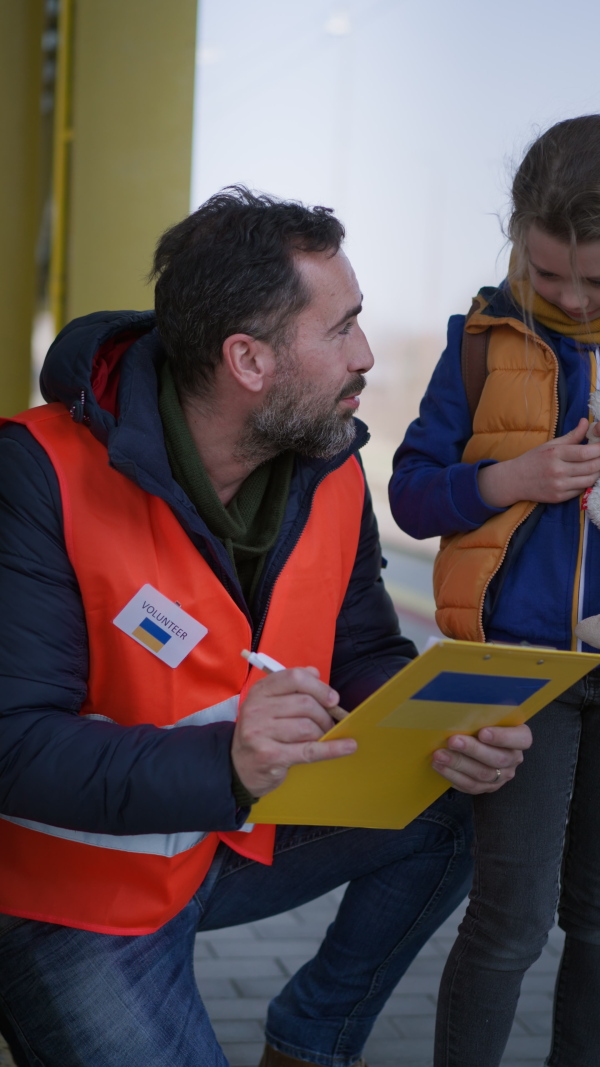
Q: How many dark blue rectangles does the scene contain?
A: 2